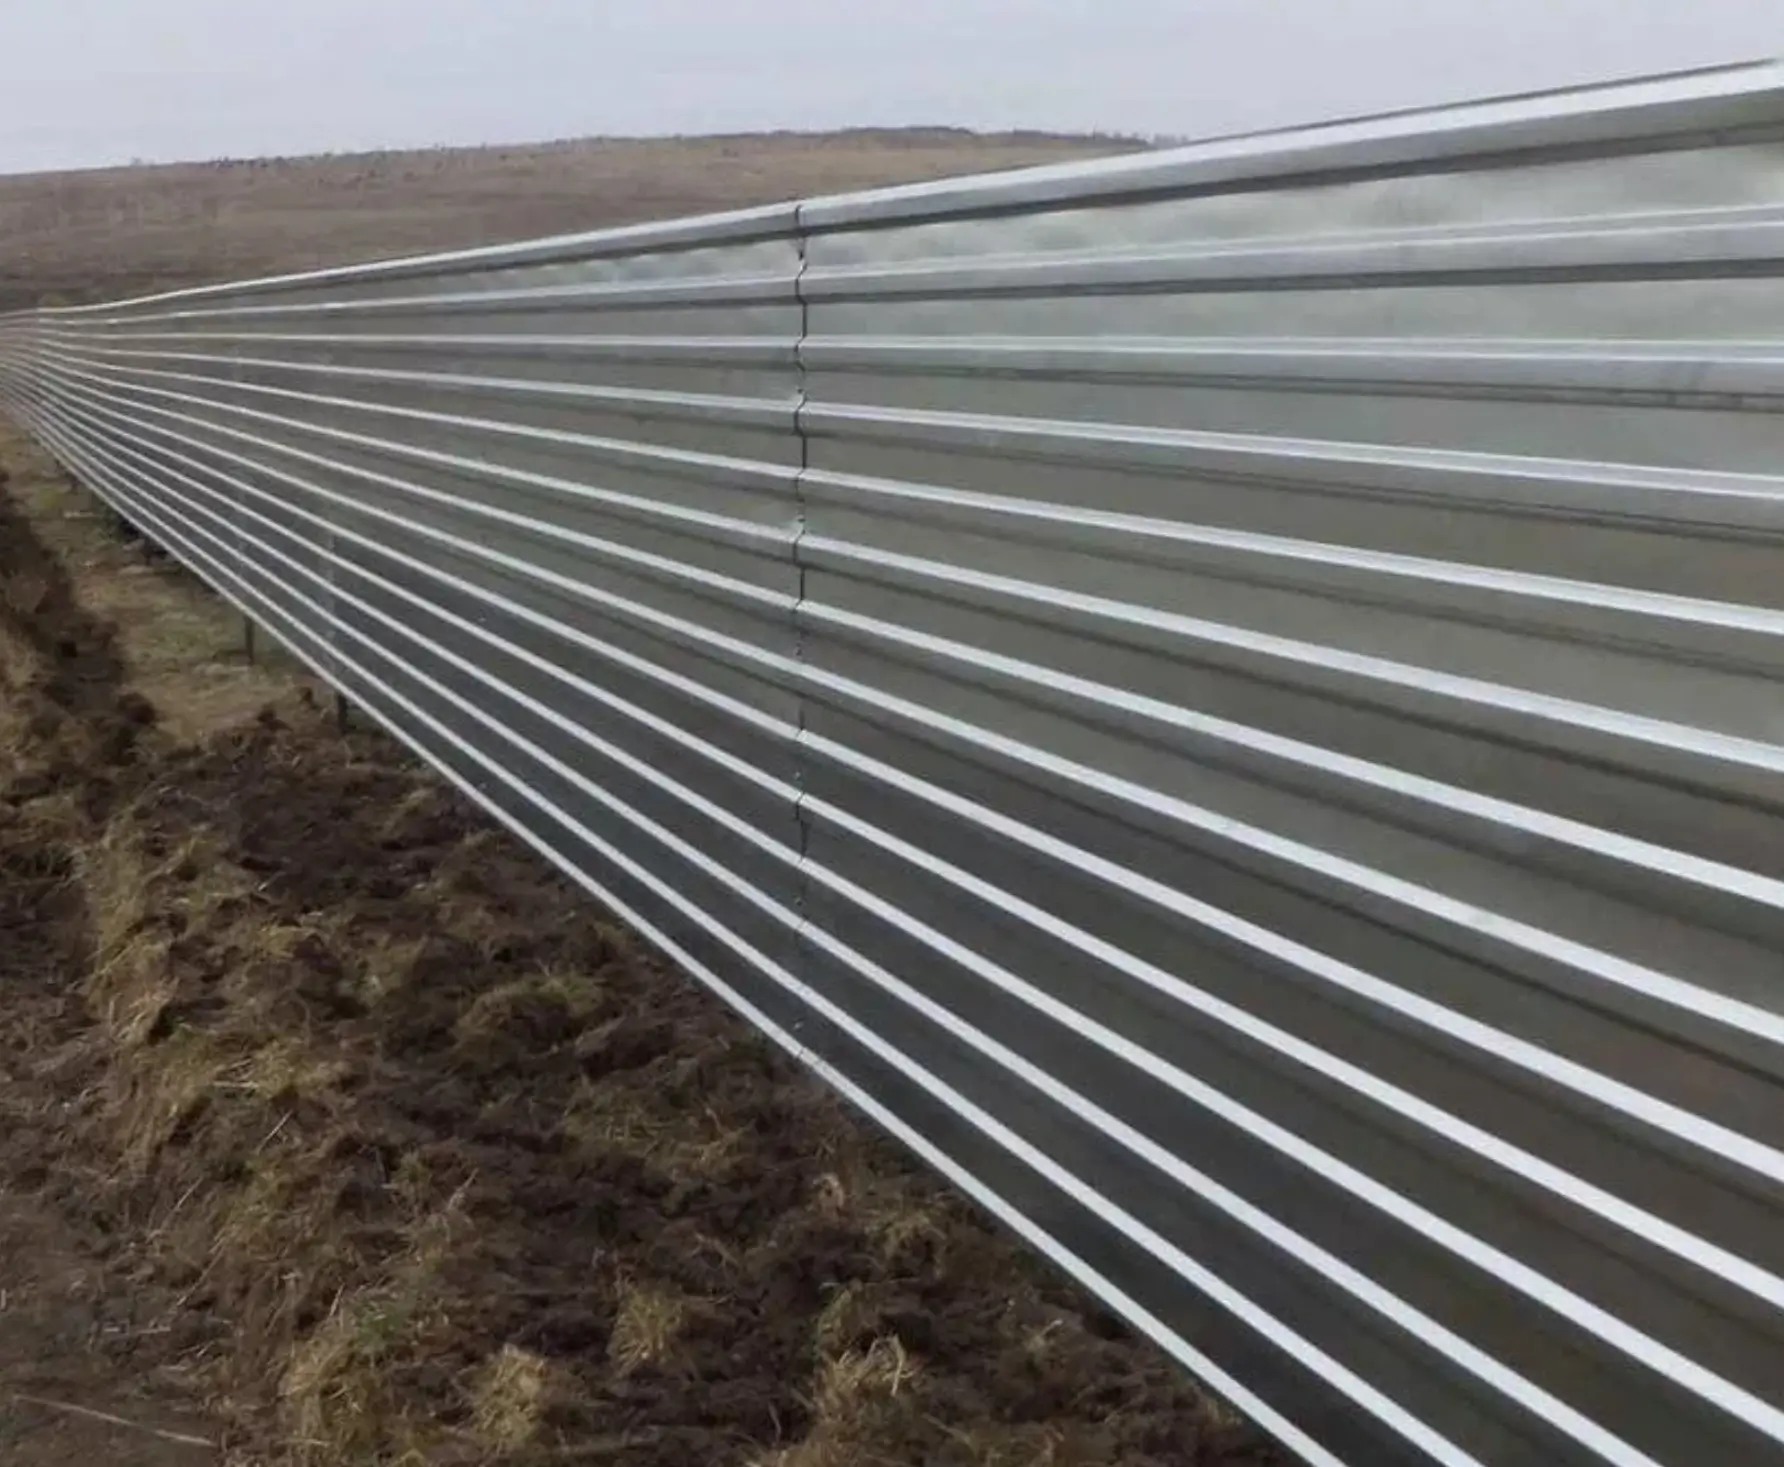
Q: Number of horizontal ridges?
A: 14